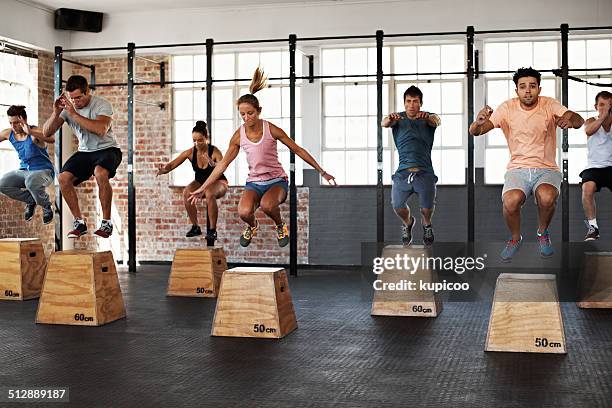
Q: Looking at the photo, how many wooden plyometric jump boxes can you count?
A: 7